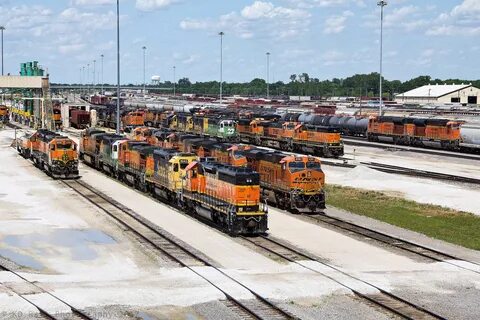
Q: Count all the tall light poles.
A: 12